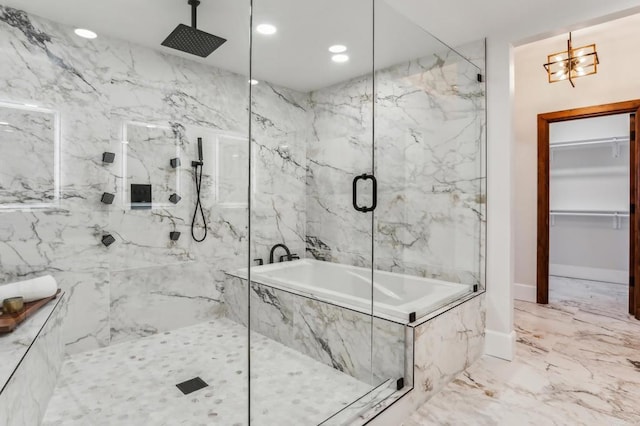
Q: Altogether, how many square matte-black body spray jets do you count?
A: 6